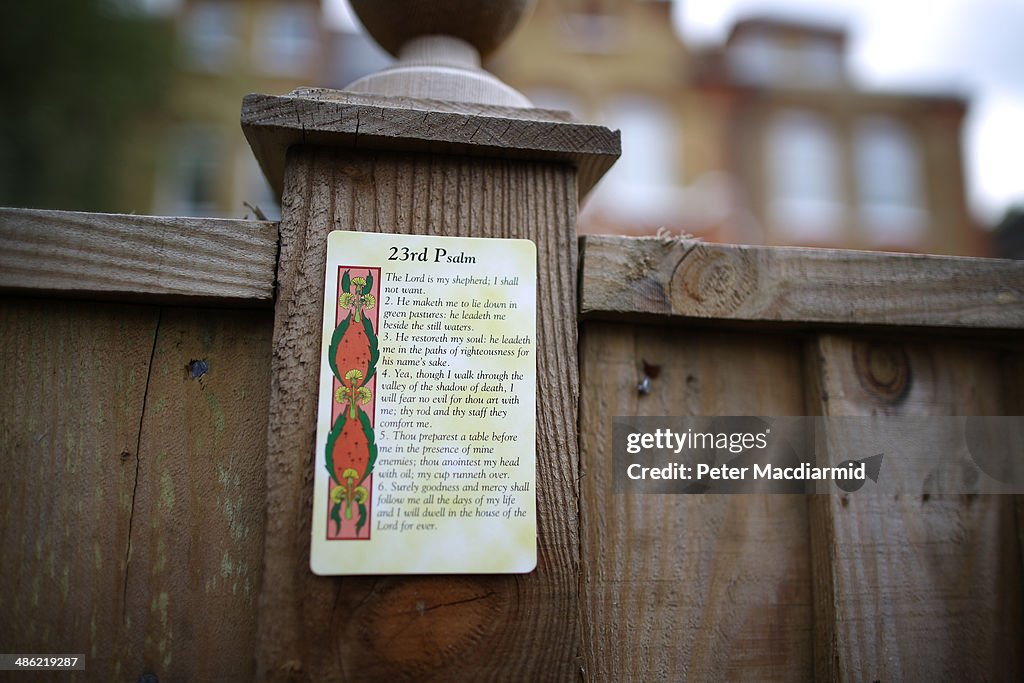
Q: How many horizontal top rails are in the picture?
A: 2